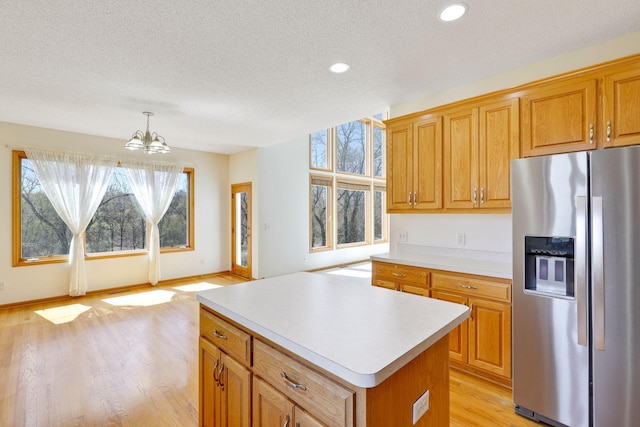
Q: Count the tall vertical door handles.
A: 2